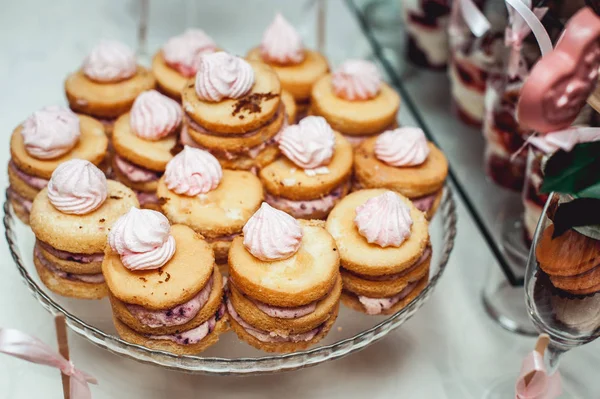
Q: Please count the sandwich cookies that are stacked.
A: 14